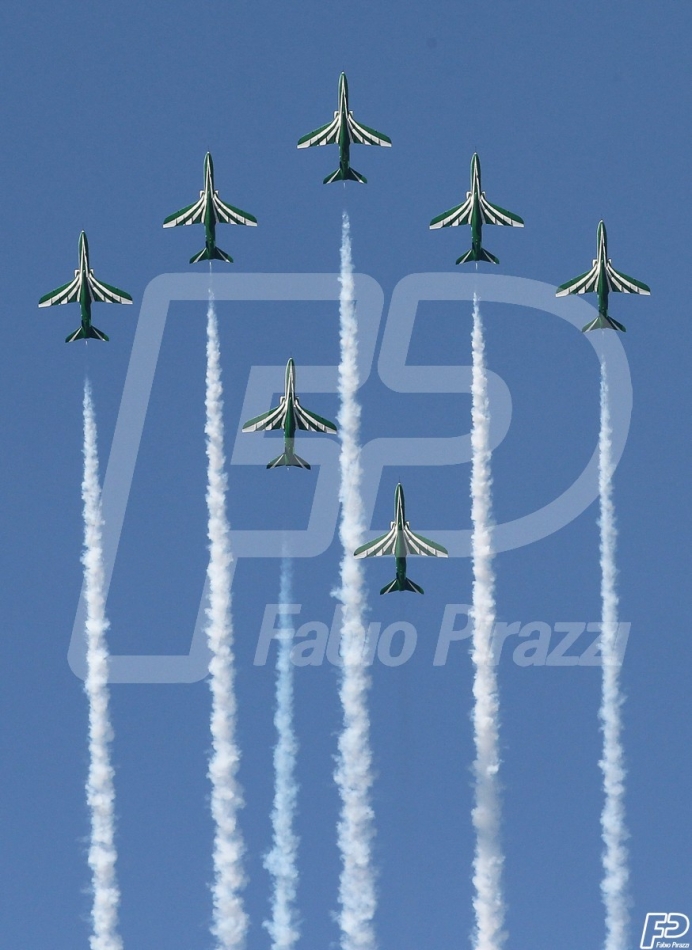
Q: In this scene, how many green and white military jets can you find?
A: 7